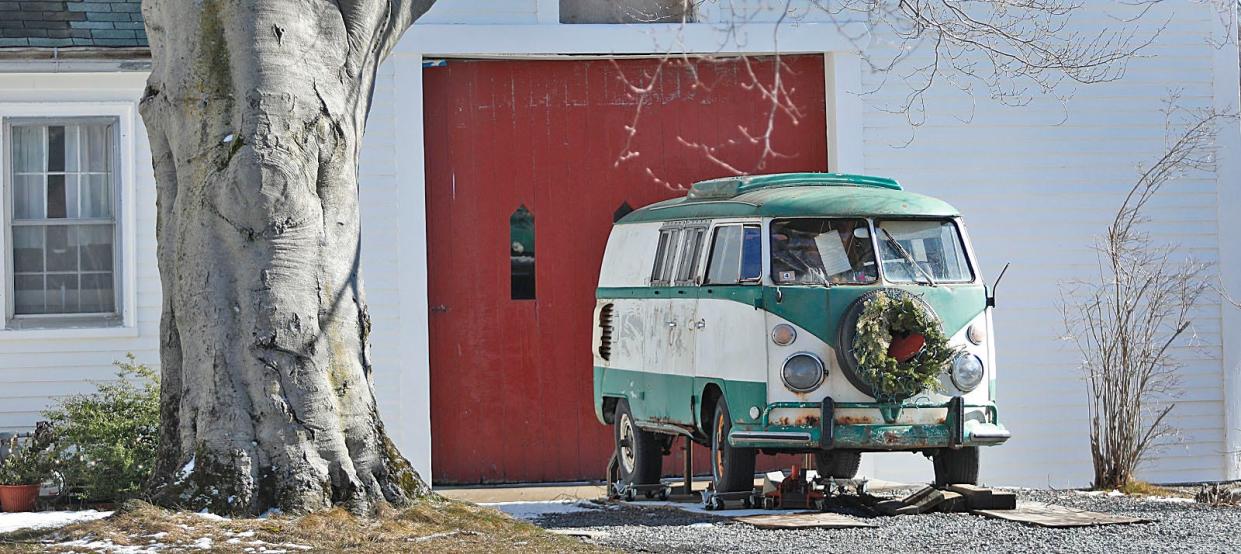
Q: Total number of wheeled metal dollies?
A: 3